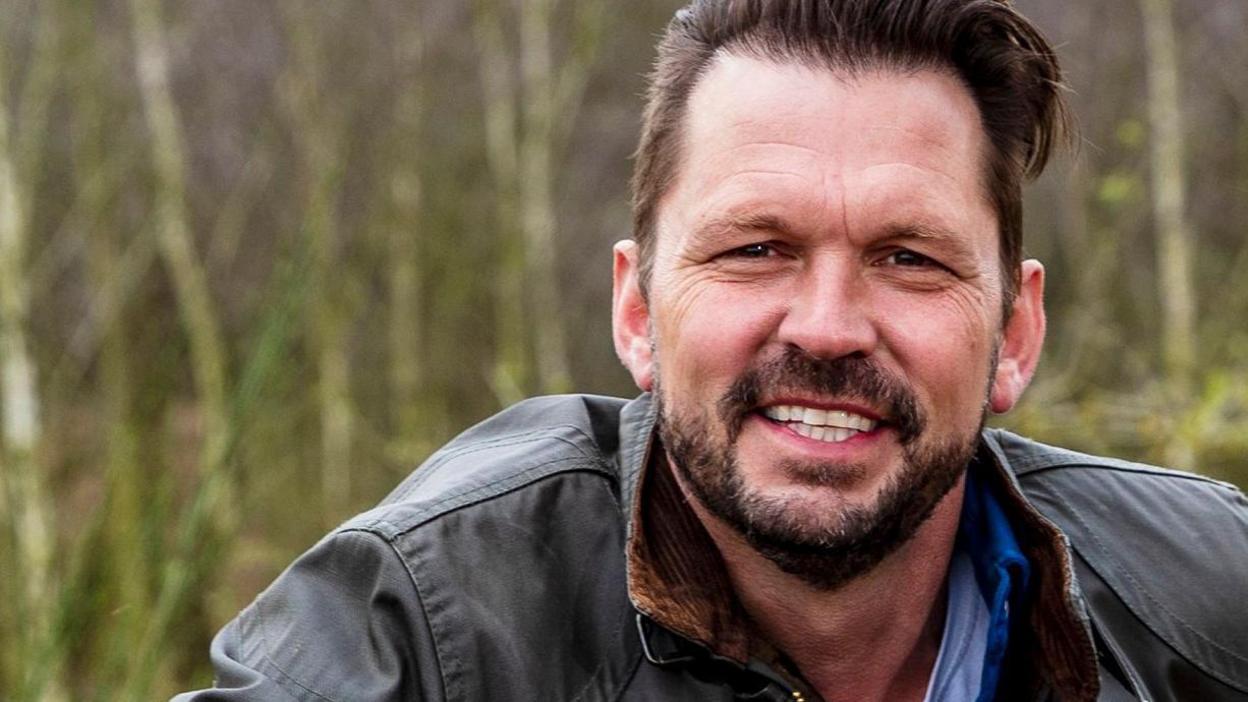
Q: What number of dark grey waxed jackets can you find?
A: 1